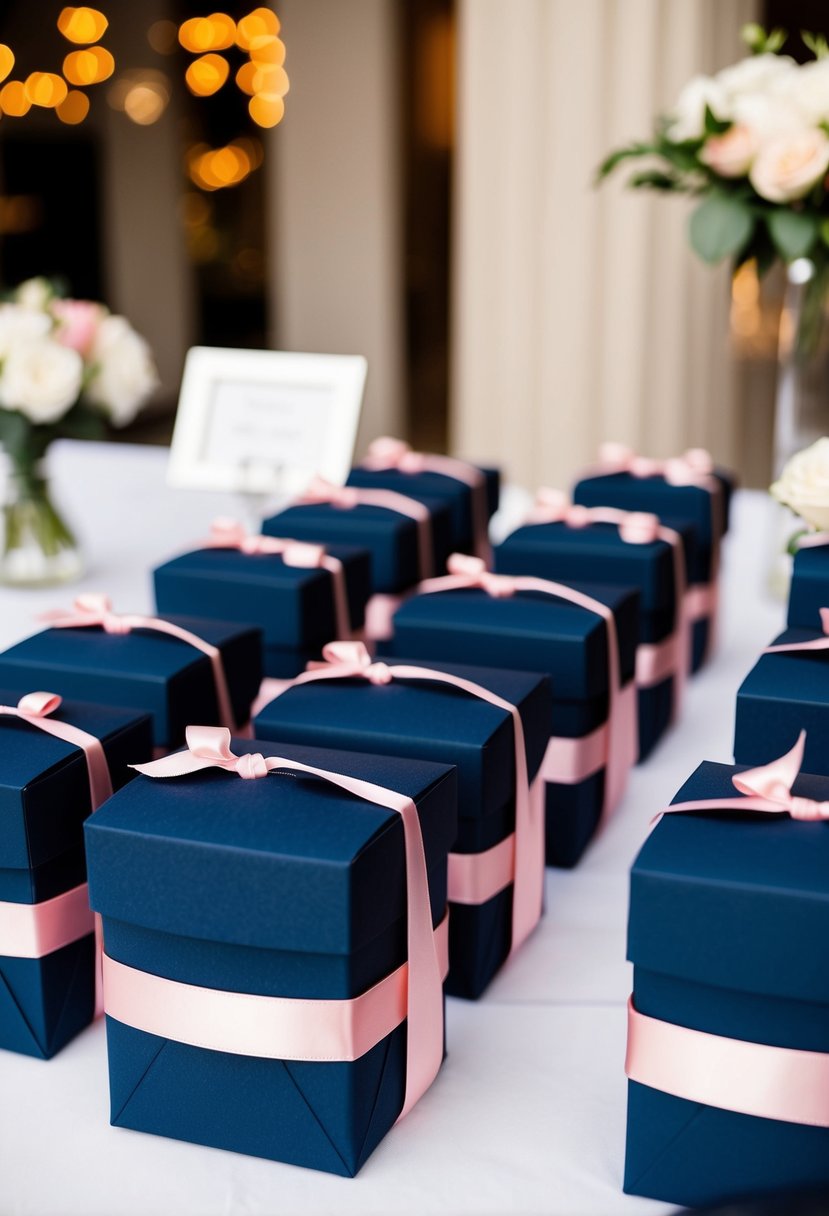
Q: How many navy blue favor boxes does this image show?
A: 13